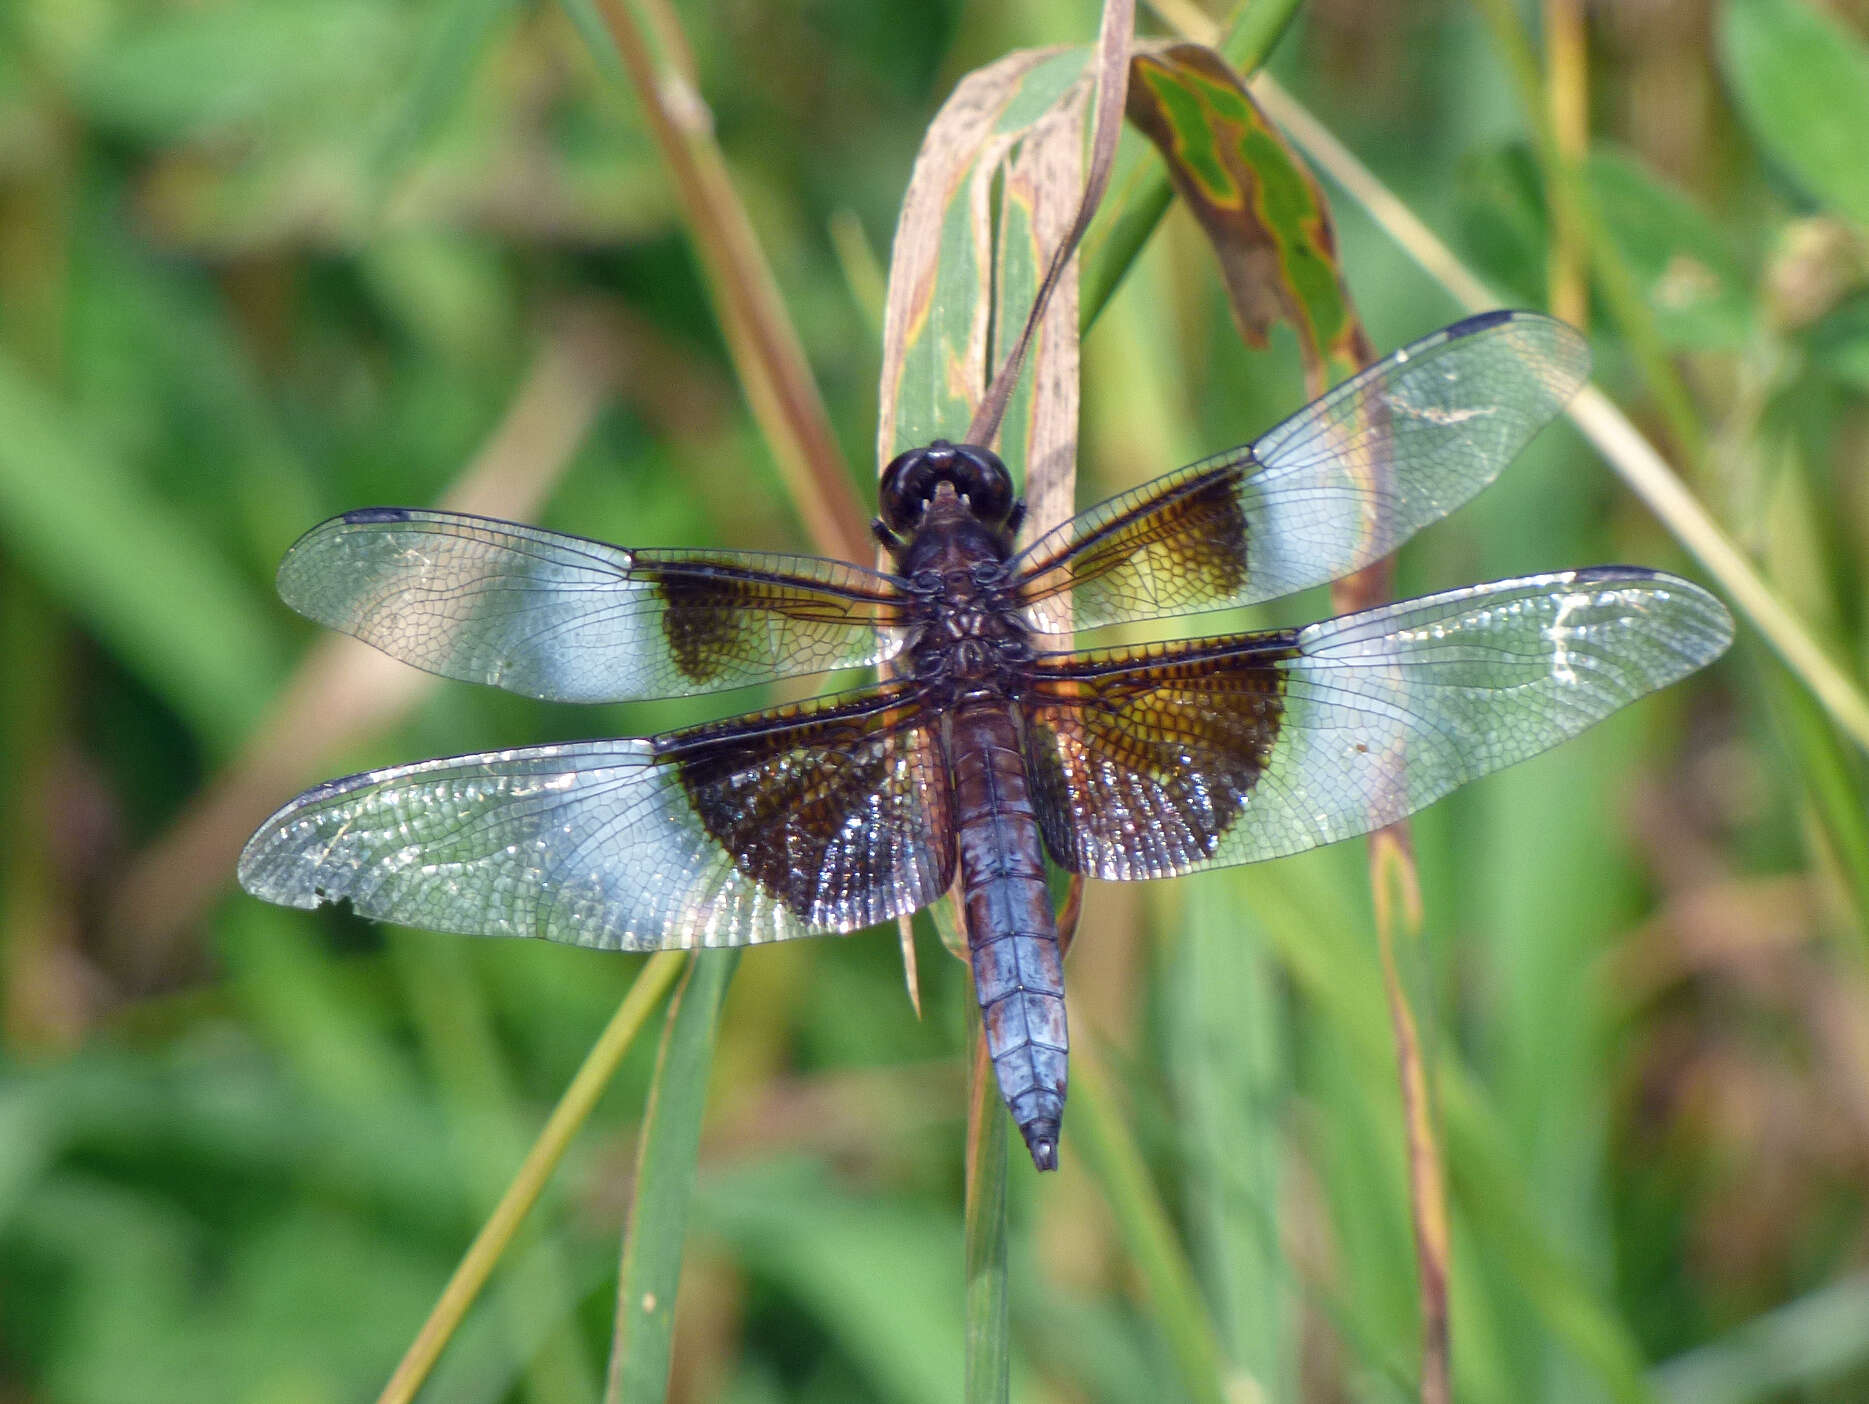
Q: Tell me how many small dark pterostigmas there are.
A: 4